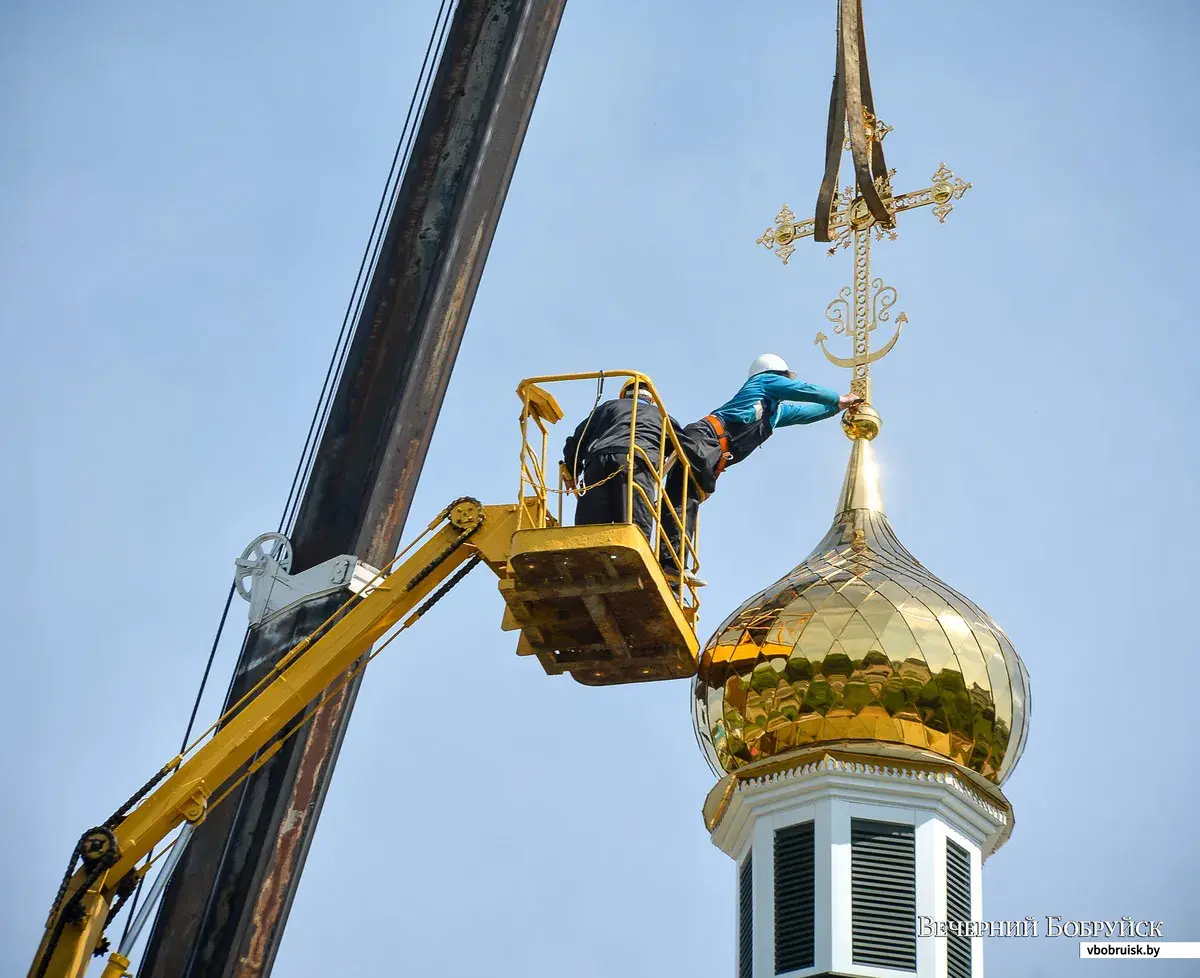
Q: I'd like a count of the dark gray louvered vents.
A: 4